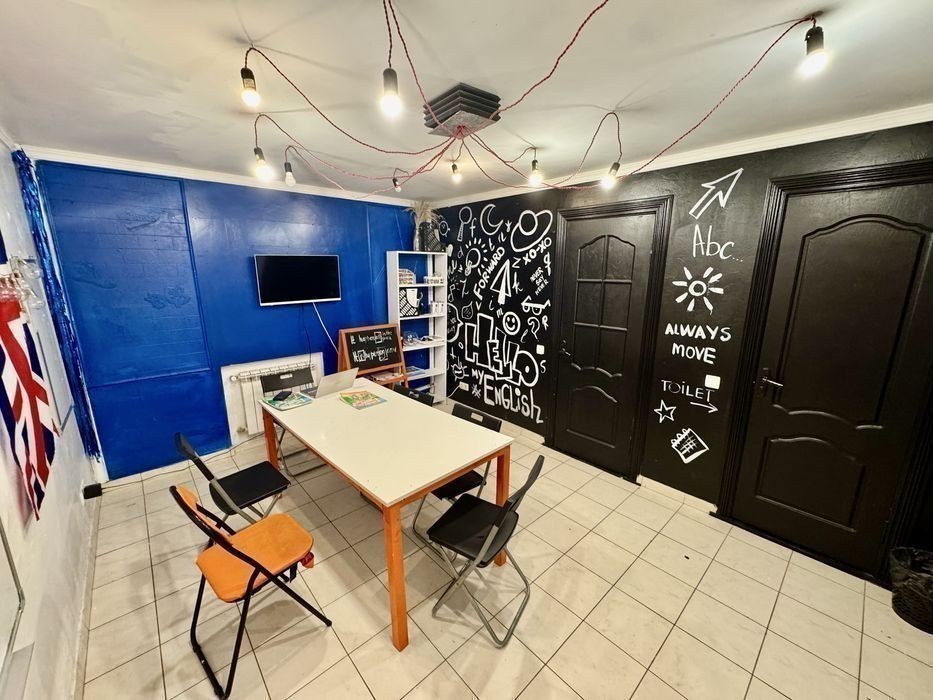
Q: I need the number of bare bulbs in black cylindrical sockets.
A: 9